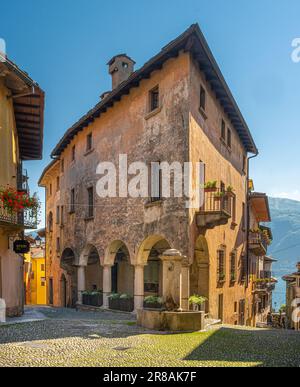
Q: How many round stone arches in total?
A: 5